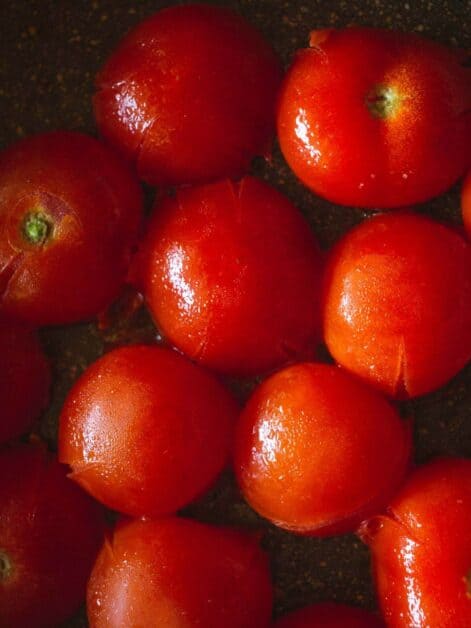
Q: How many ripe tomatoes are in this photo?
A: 13